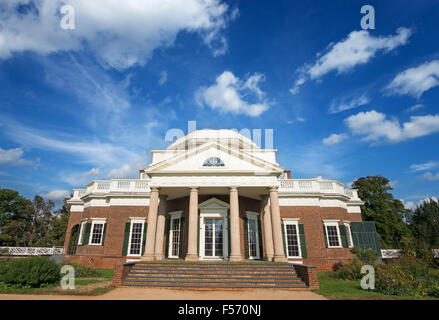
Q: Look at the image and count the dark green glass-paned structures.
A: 1